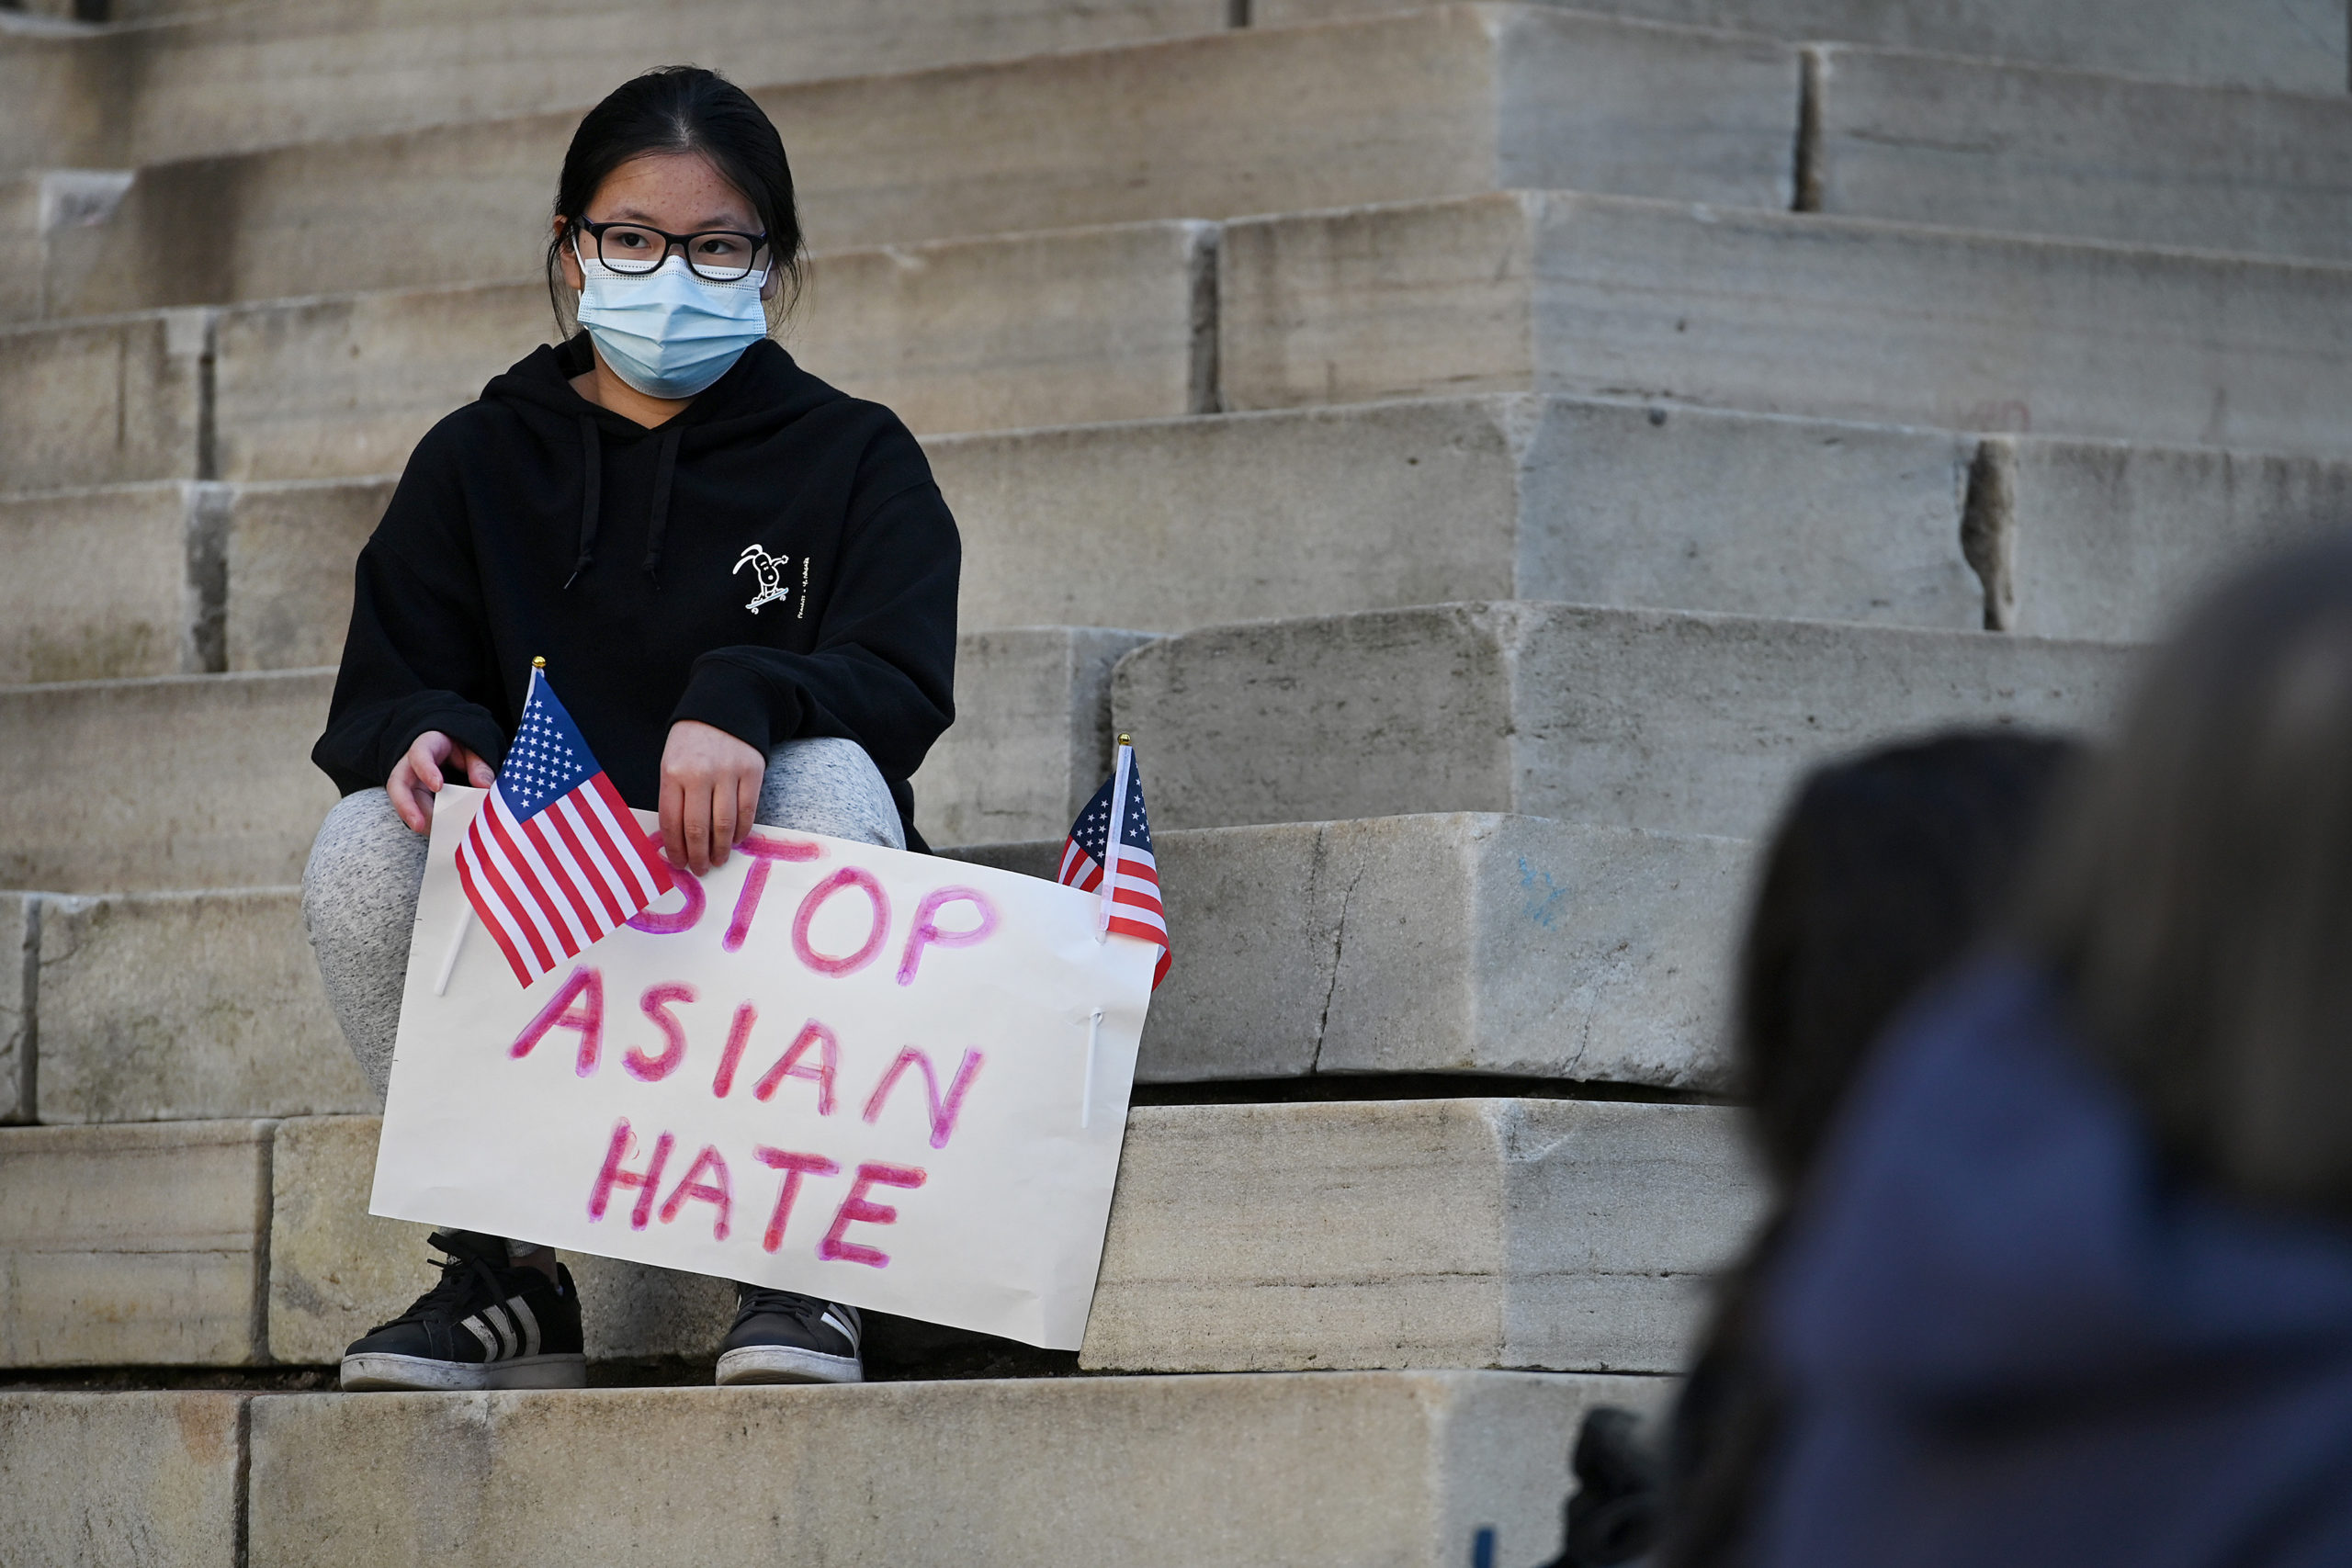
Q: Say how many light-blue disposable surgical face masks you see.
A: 1